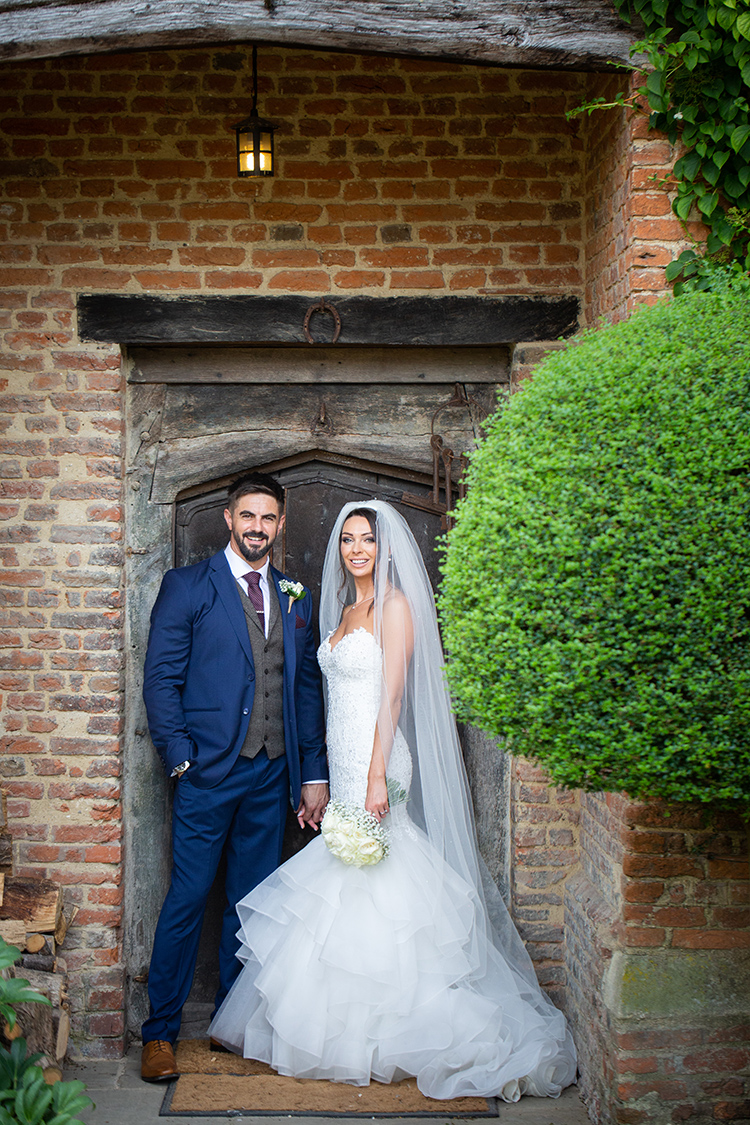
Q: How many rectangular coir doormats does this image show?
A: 2